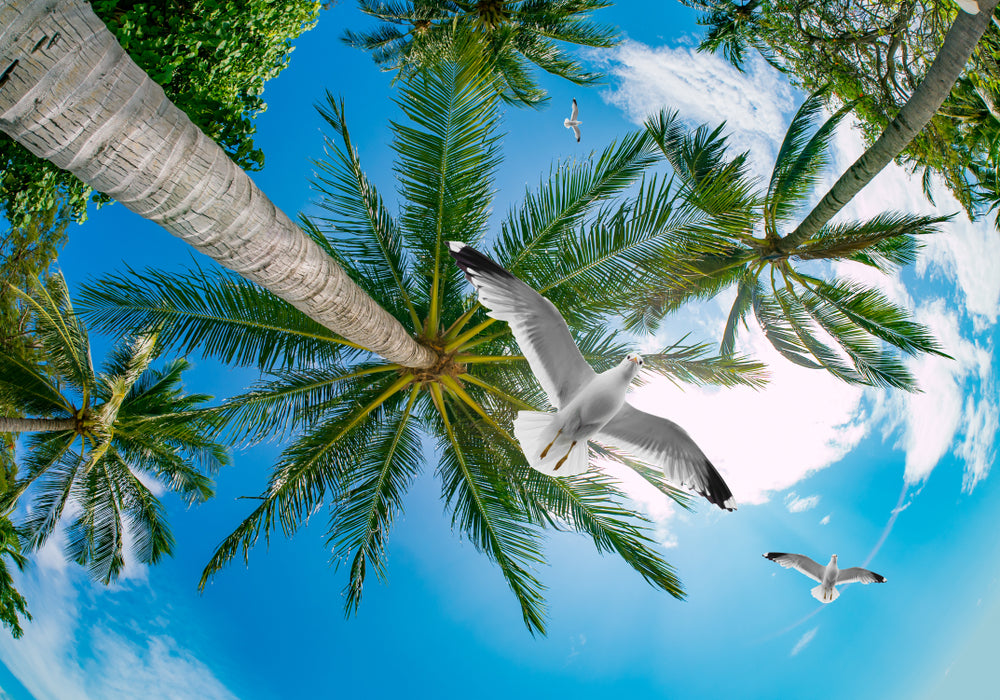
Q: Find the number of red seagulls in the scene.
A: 0